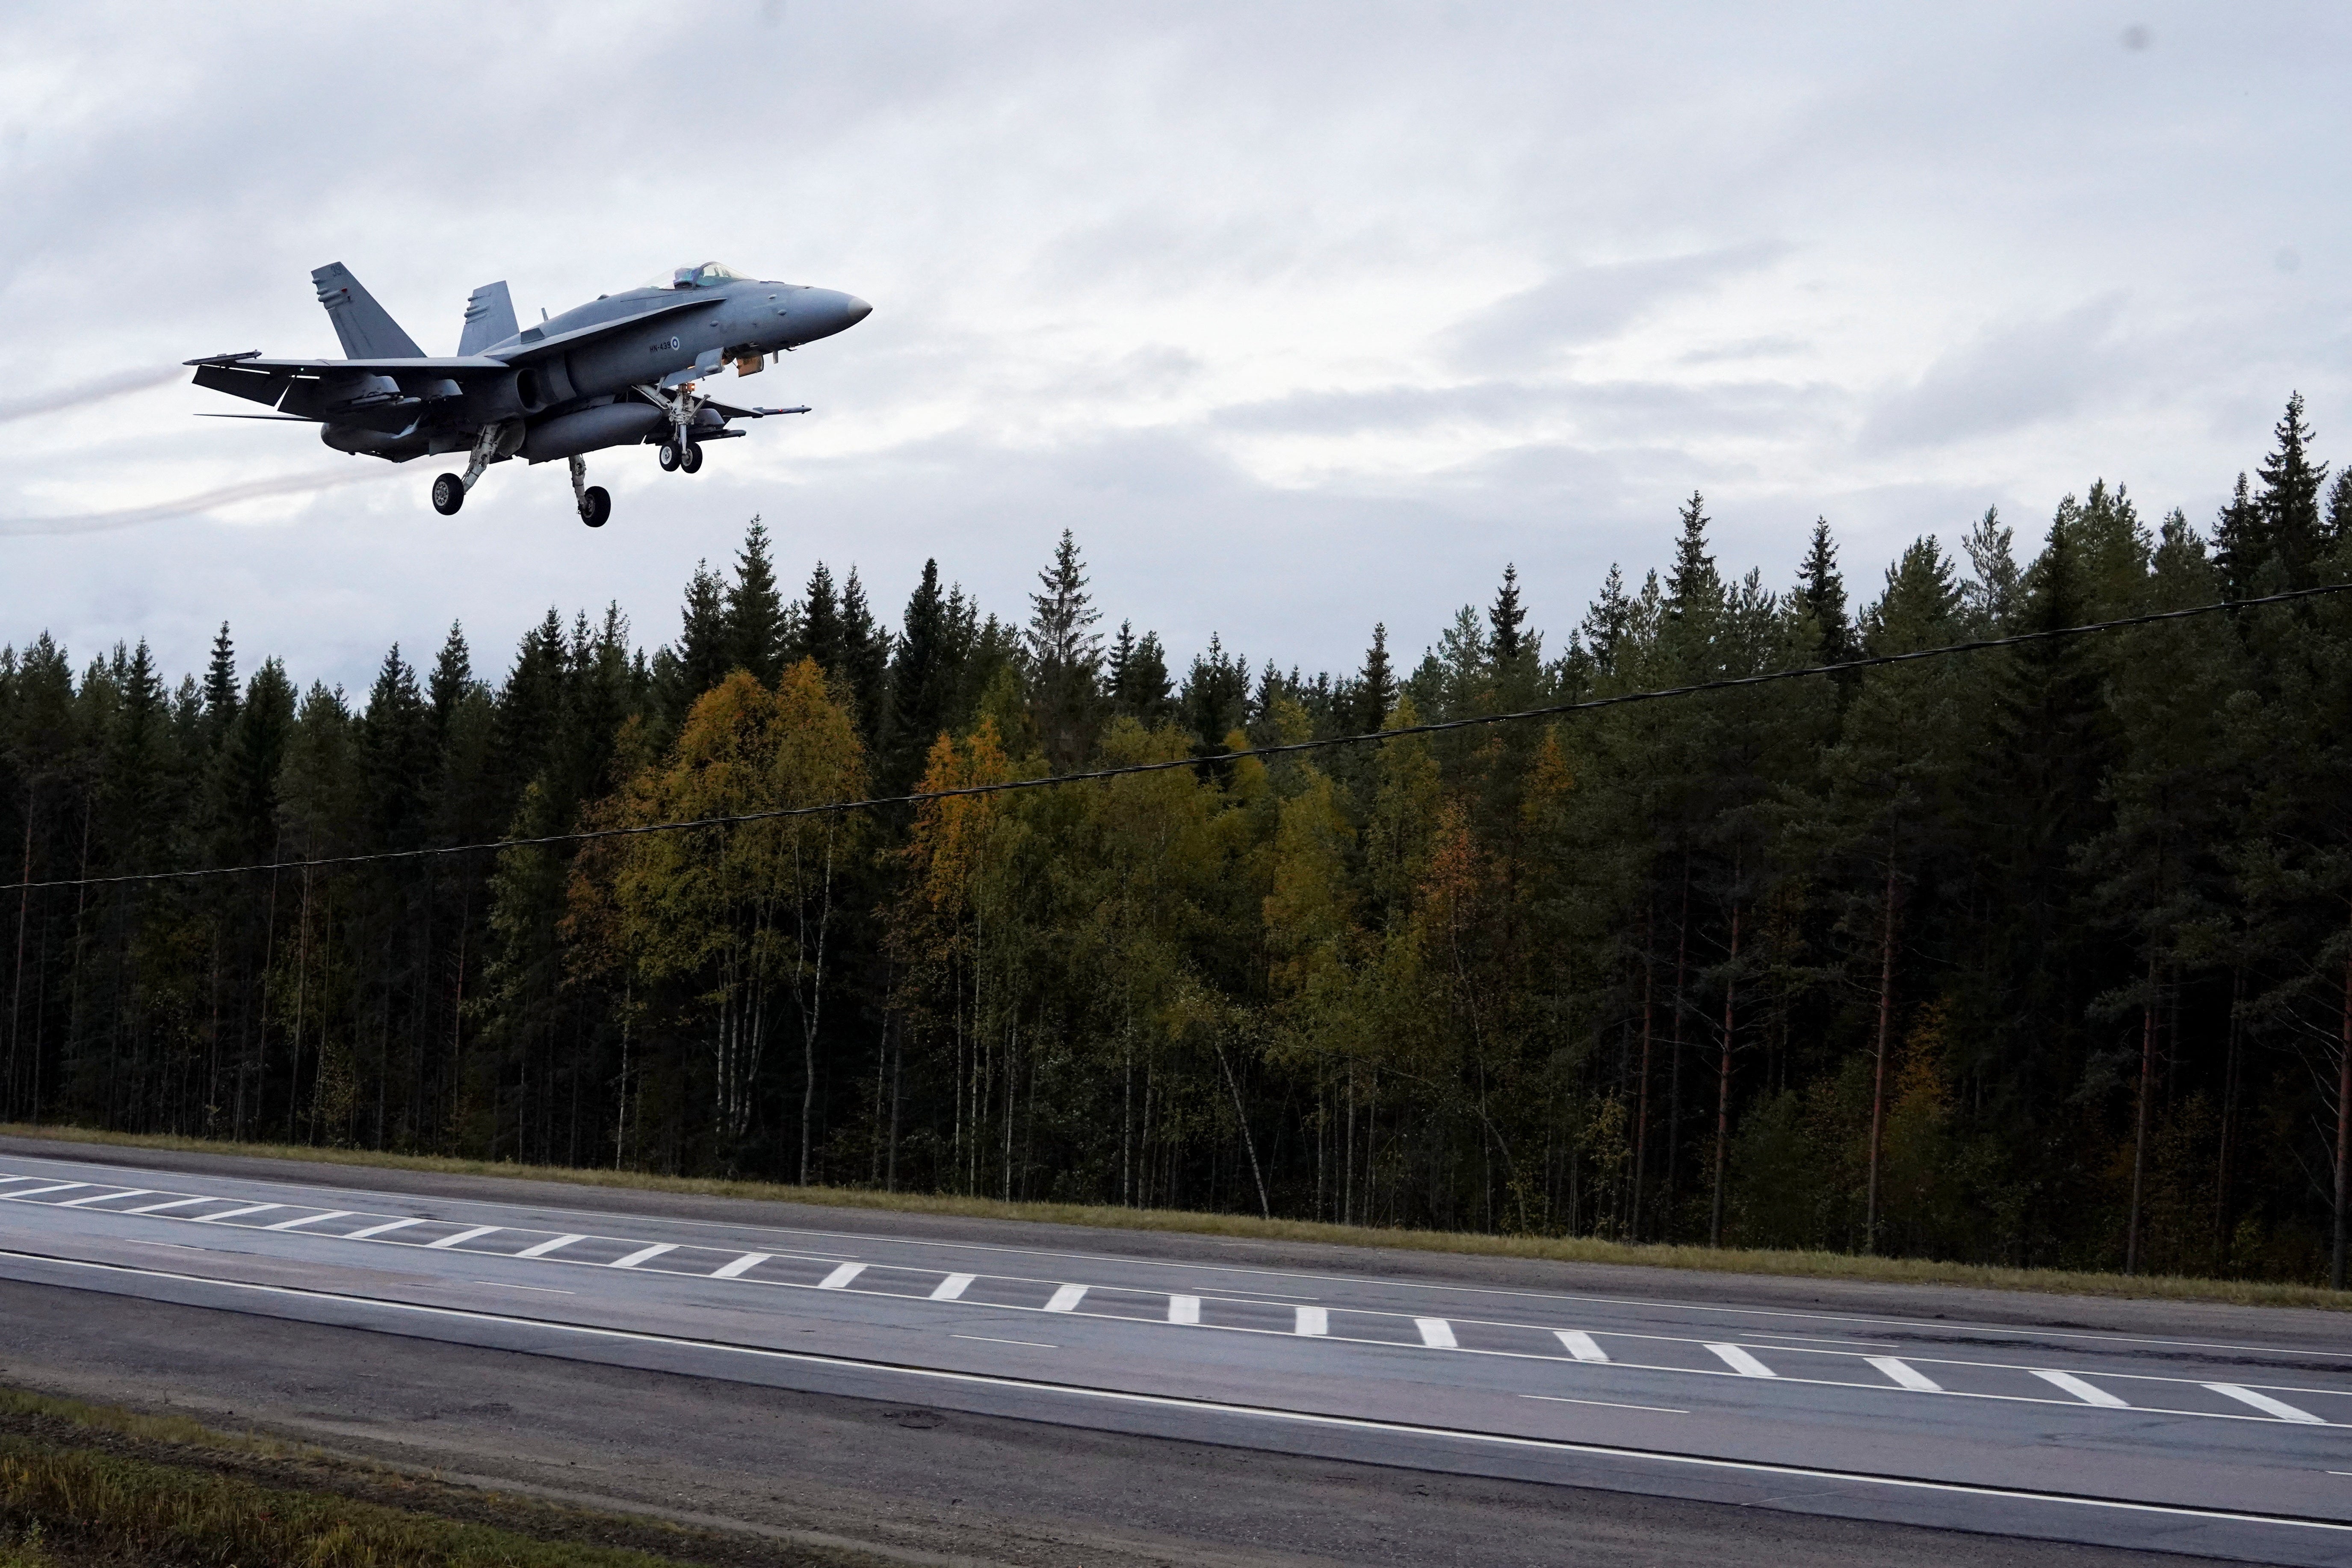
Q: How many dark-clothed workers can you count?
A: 0